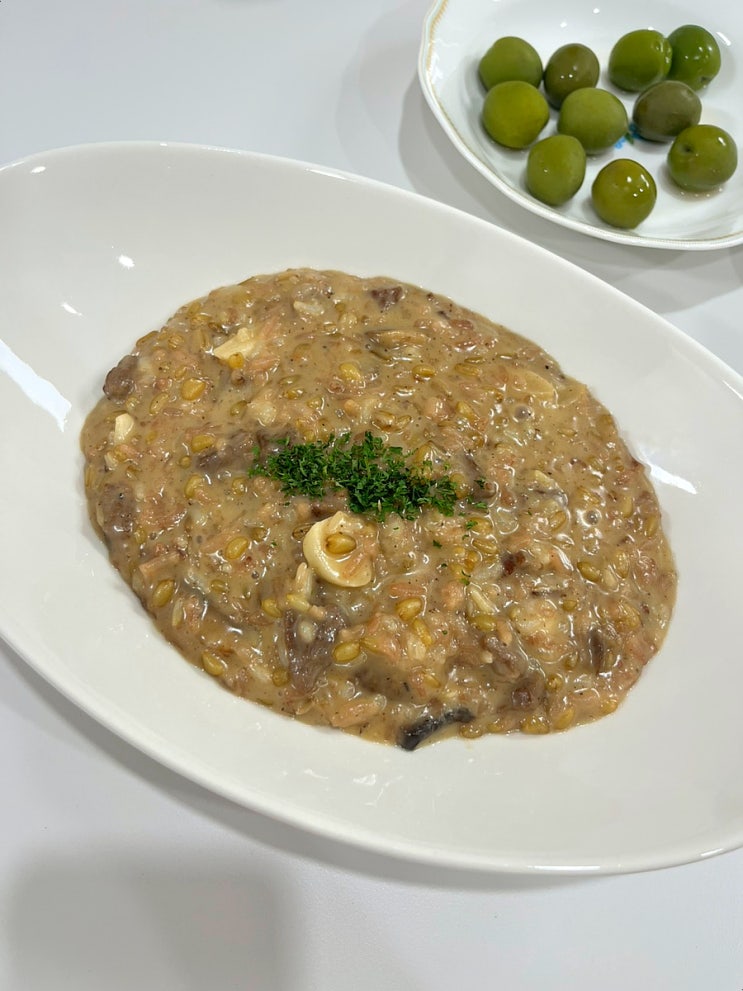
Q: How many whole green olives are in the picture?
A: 10